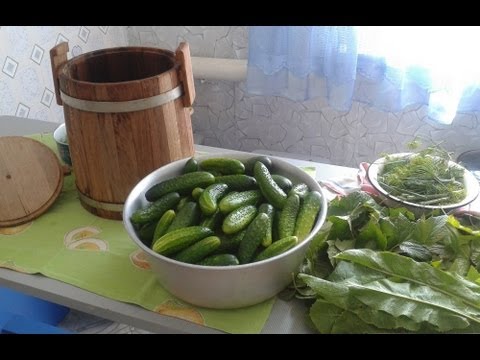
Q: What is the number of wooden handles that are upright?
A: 2